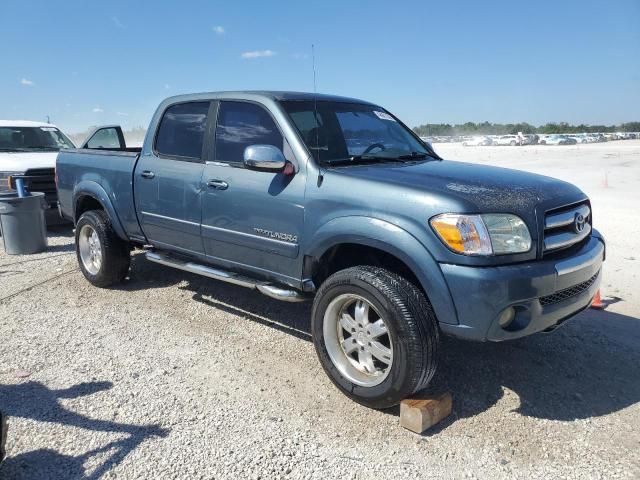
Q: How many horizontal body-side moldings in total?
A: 2